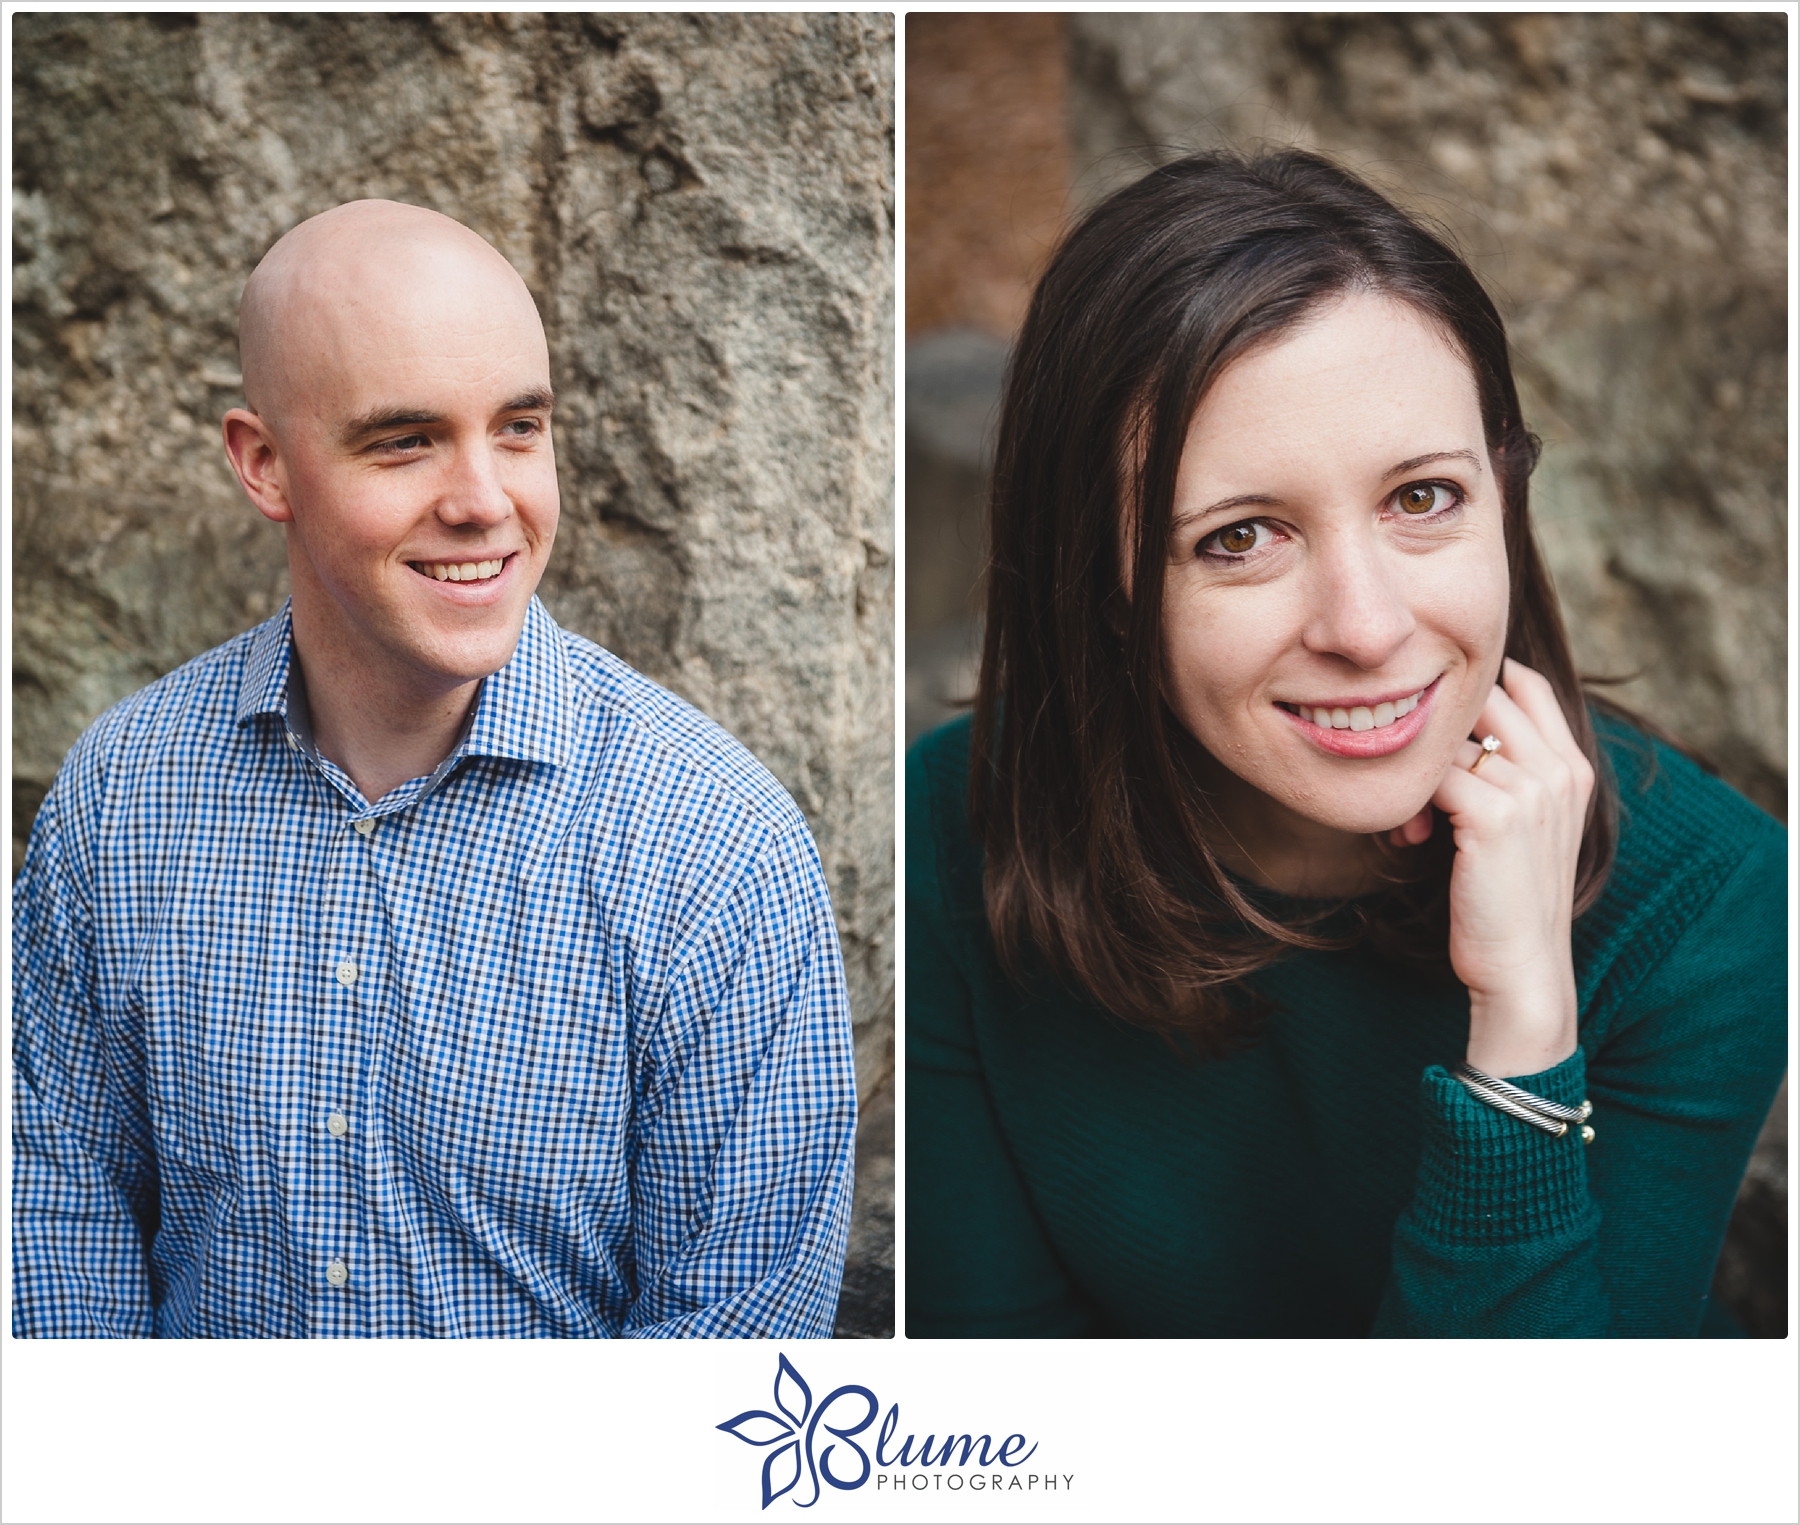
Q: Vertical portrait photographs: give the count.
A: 2